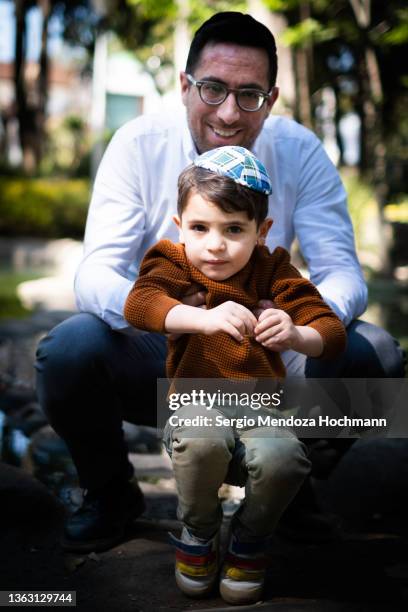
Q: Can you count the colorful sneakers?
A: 2